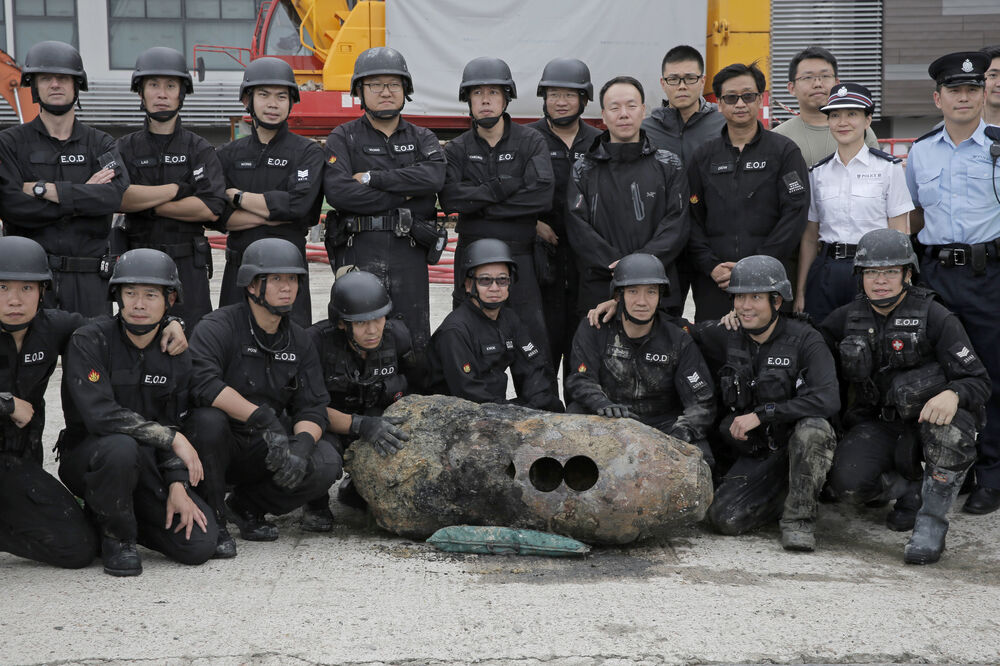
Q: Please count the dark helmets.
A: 14